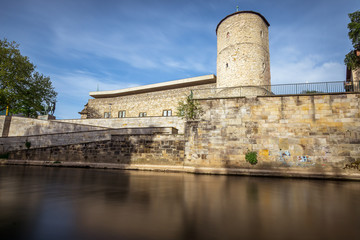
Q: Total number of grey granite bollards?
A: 0